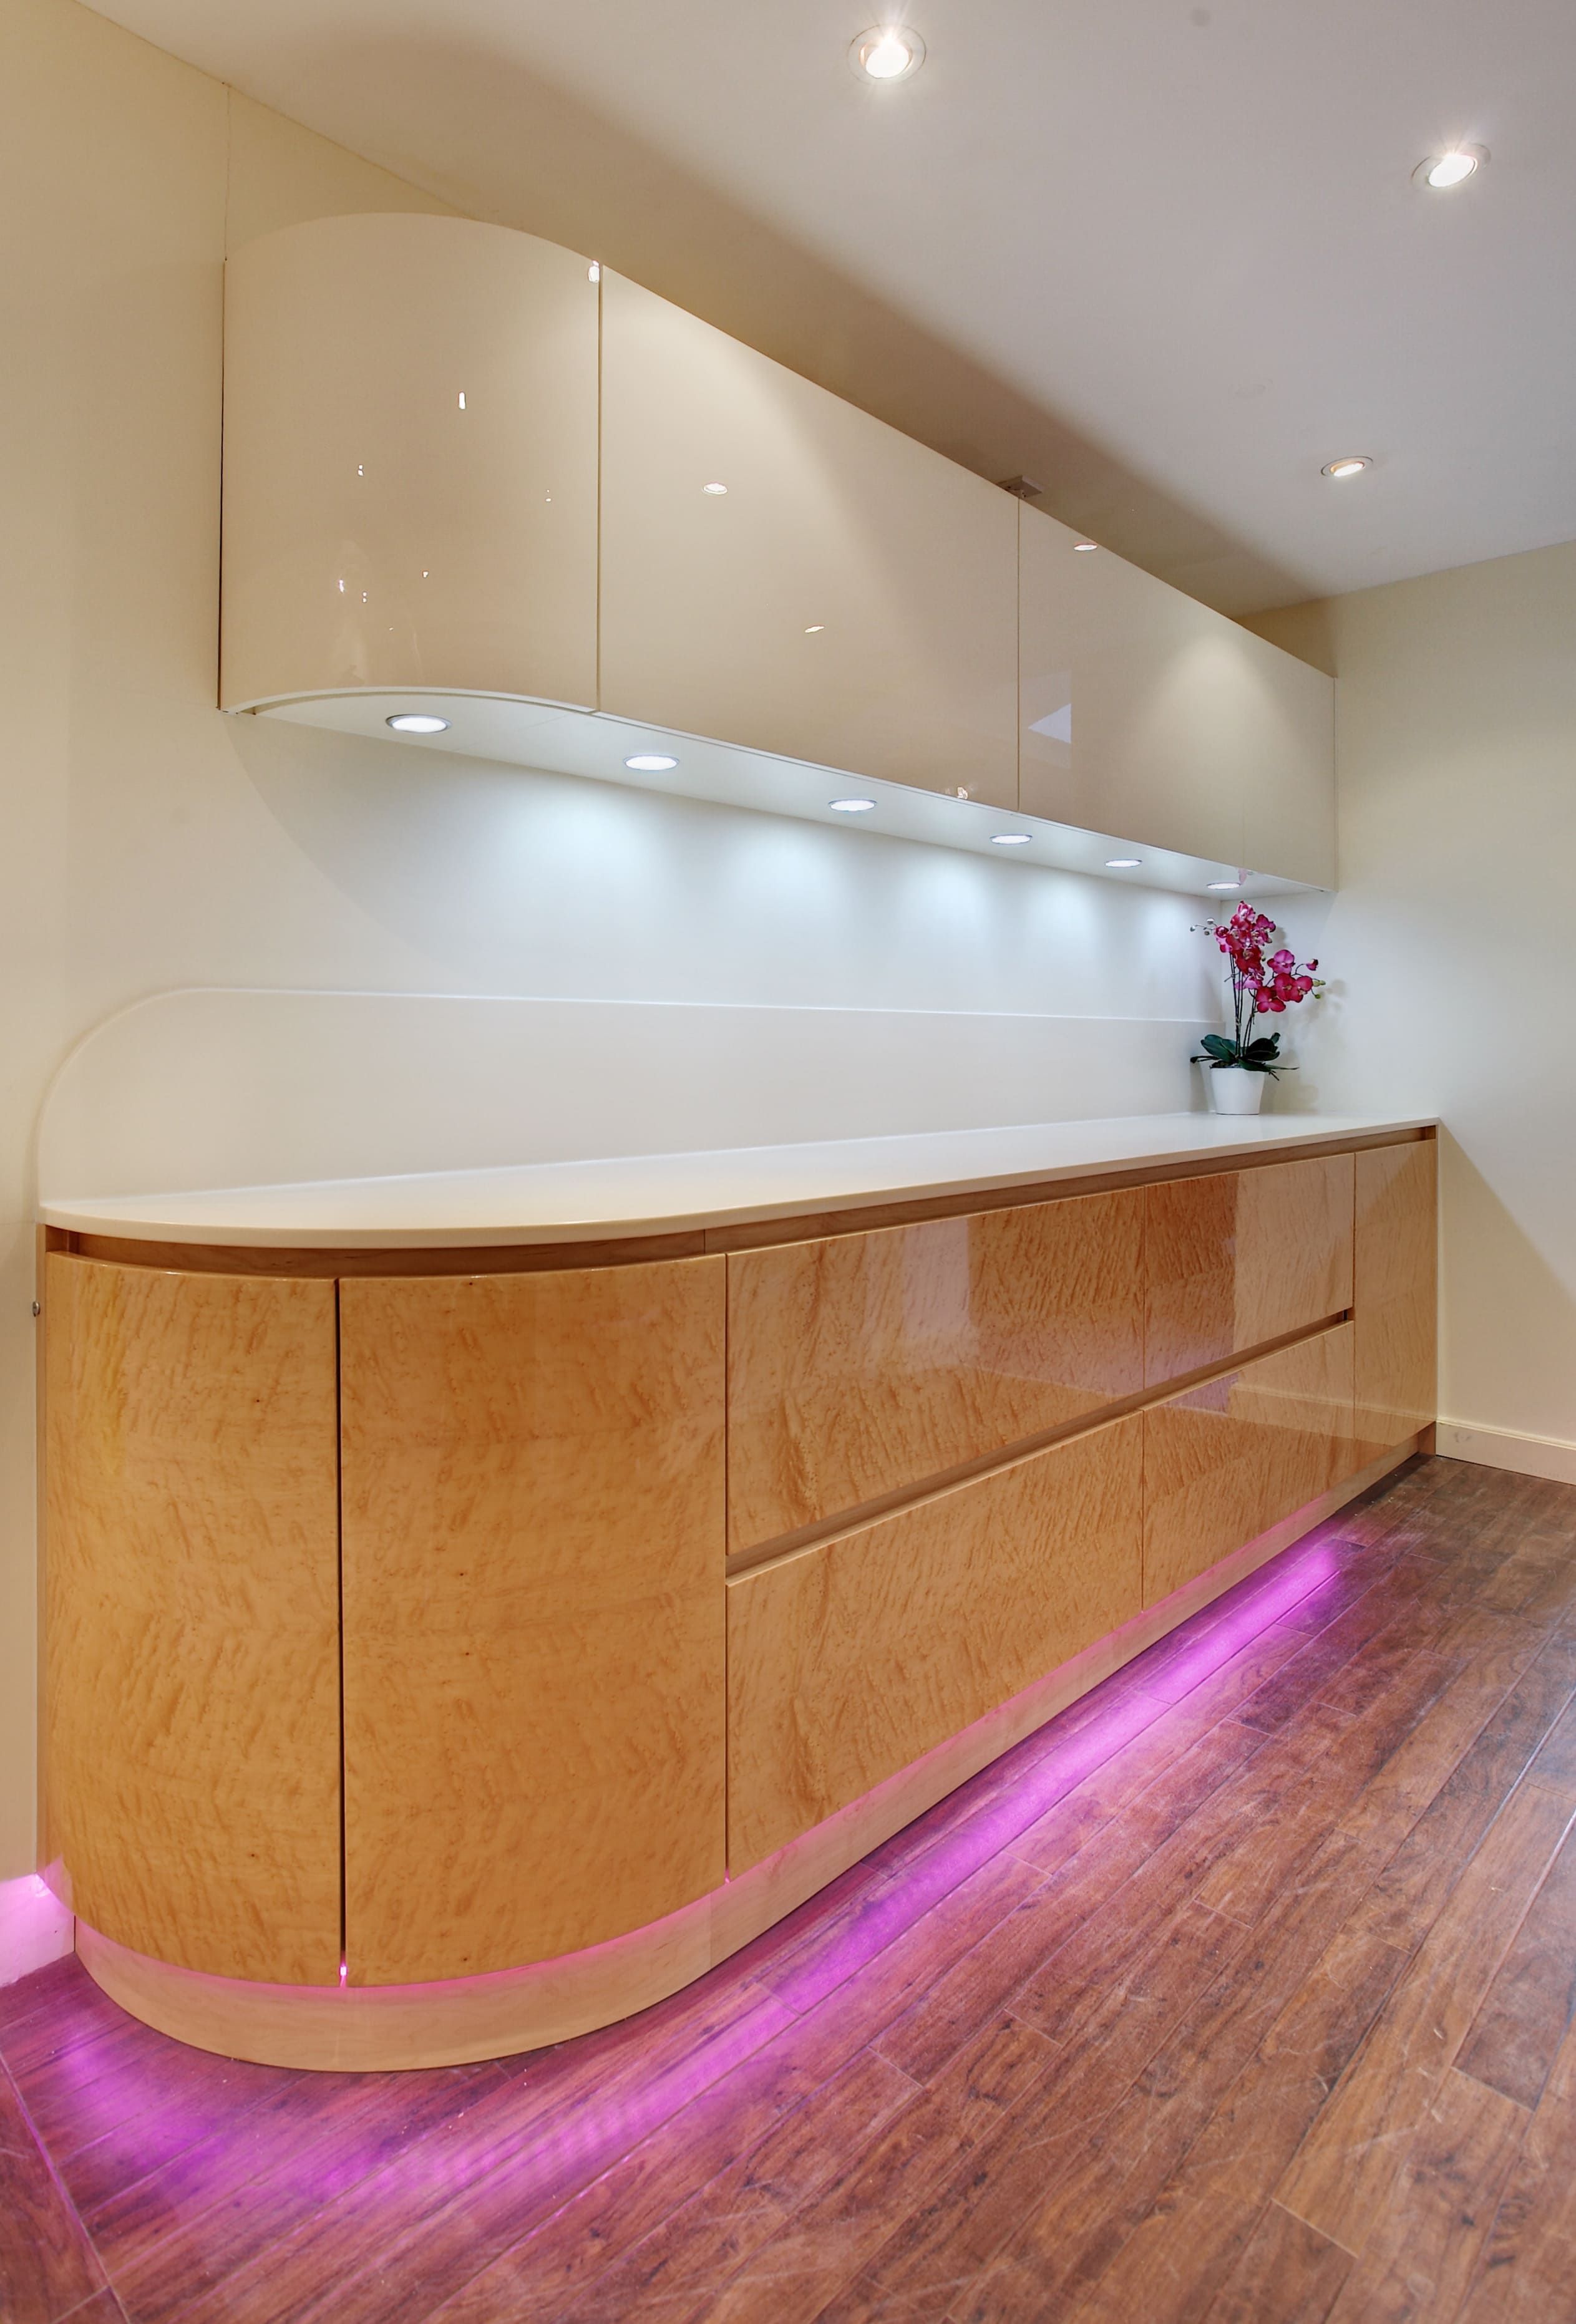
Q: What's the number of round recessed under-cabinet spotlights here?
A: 6